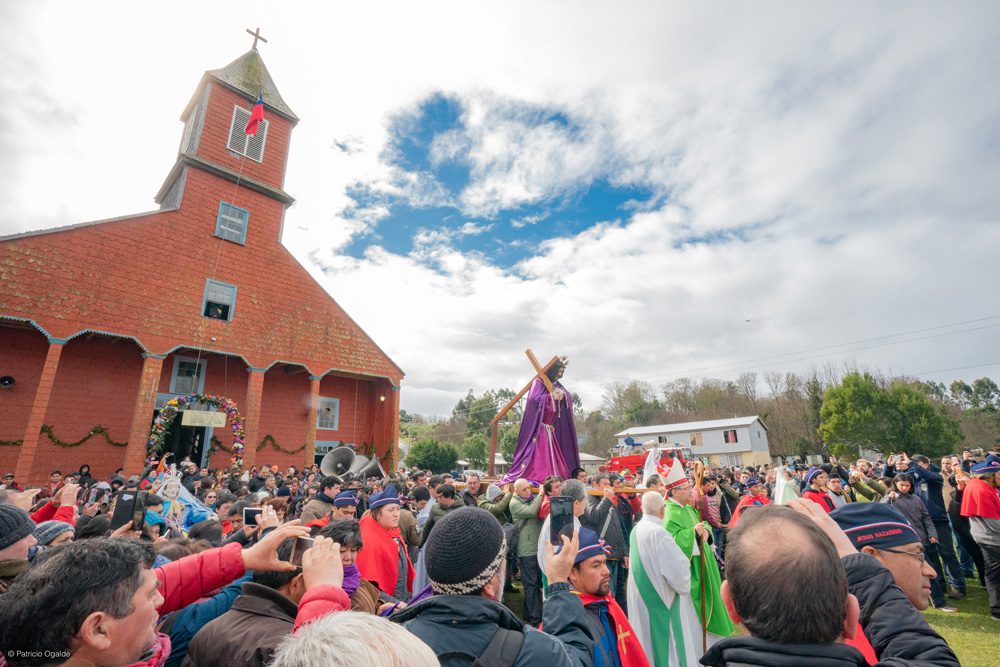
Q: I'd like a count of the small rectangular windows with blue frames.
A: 4